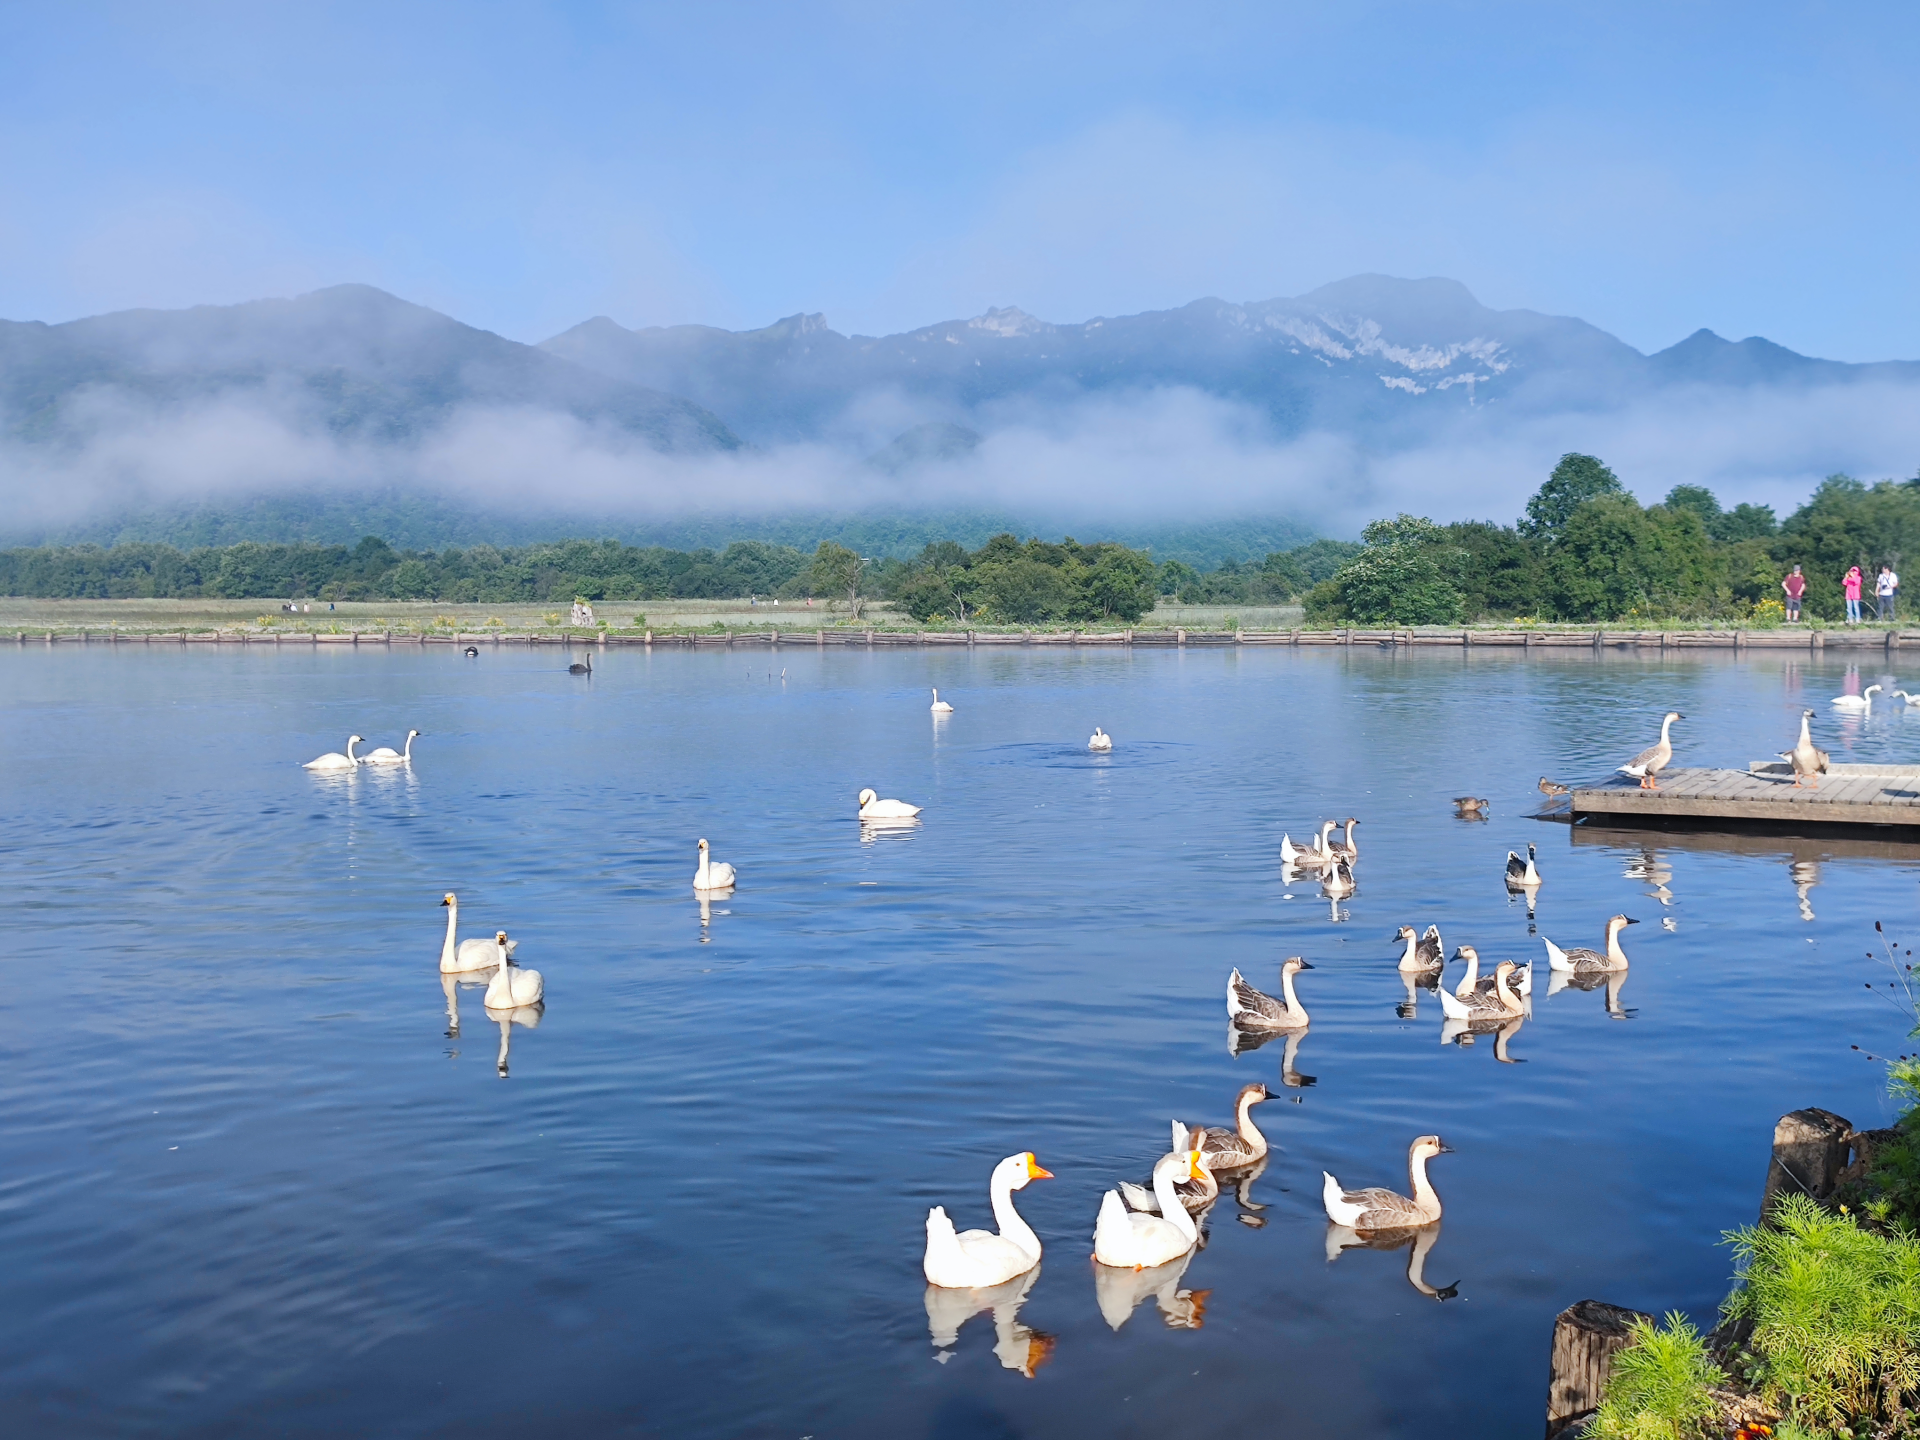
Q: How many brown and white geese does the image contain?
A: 14